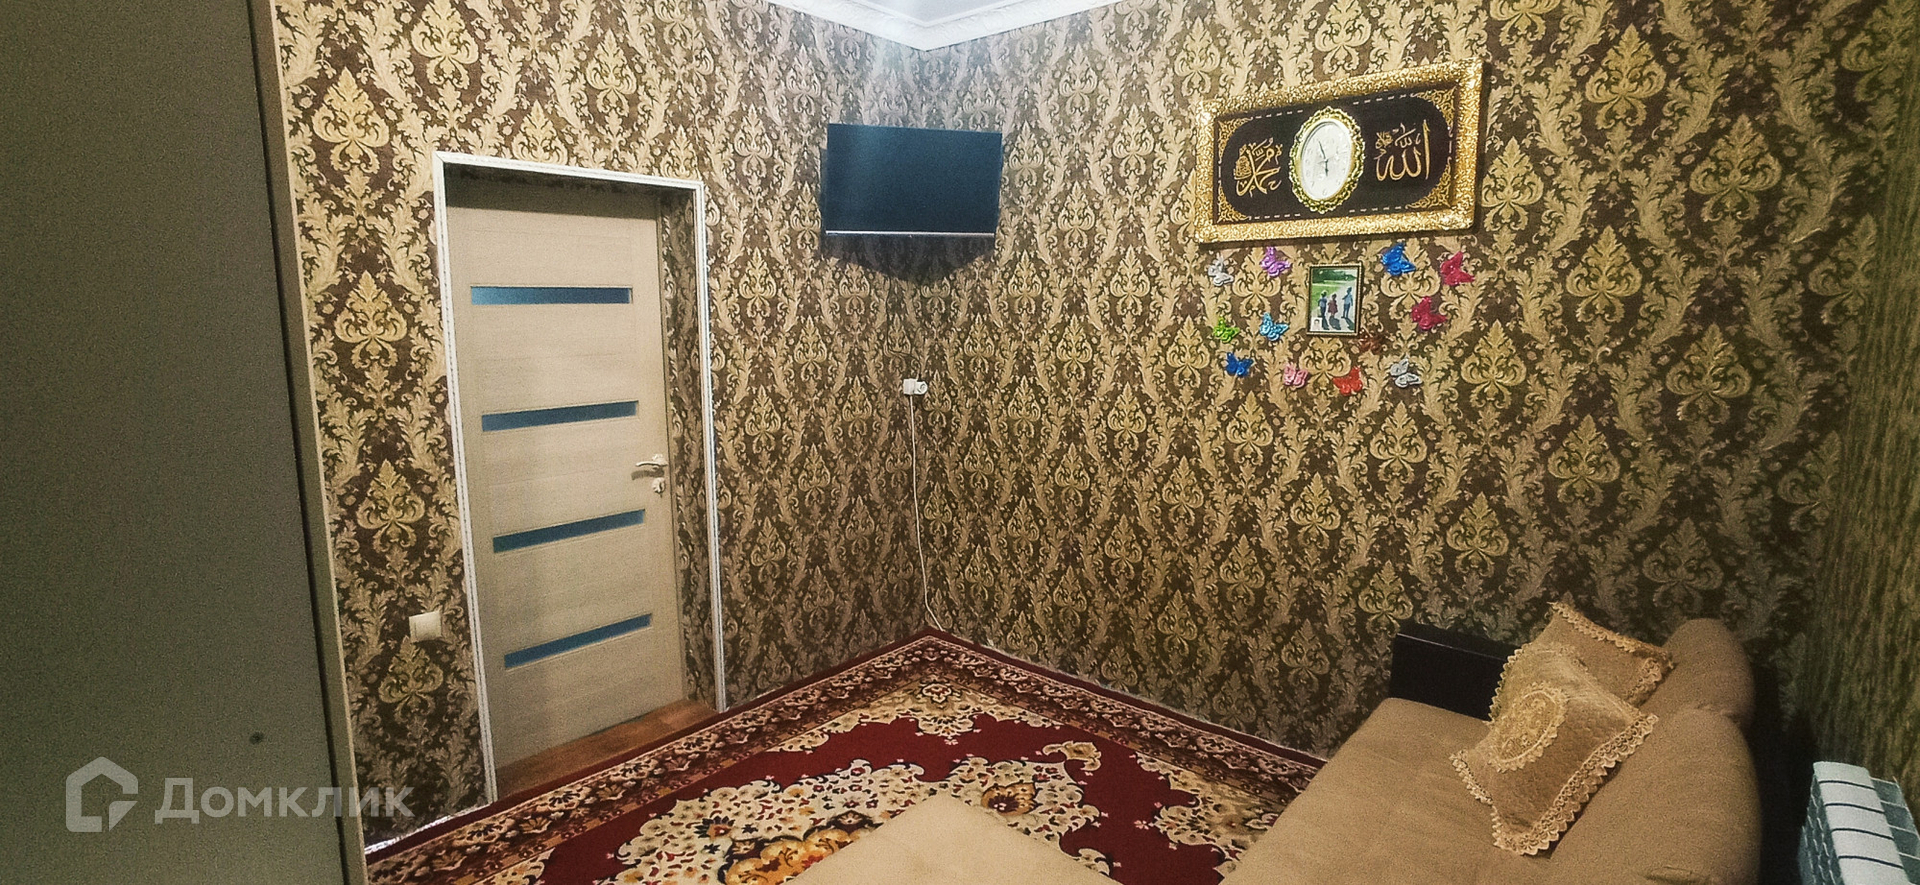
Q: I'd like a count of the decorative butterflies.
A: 12